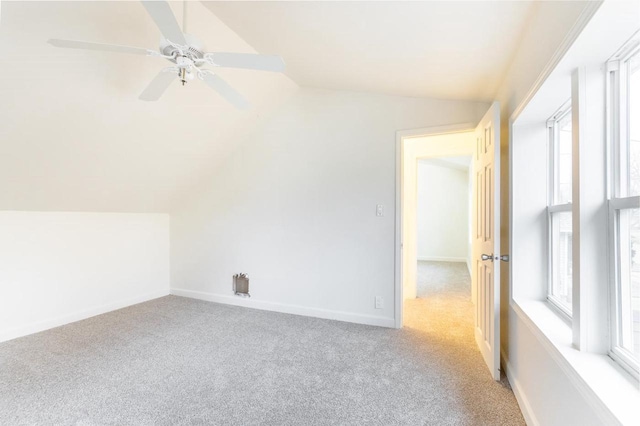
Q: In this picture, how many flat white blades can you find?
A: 5